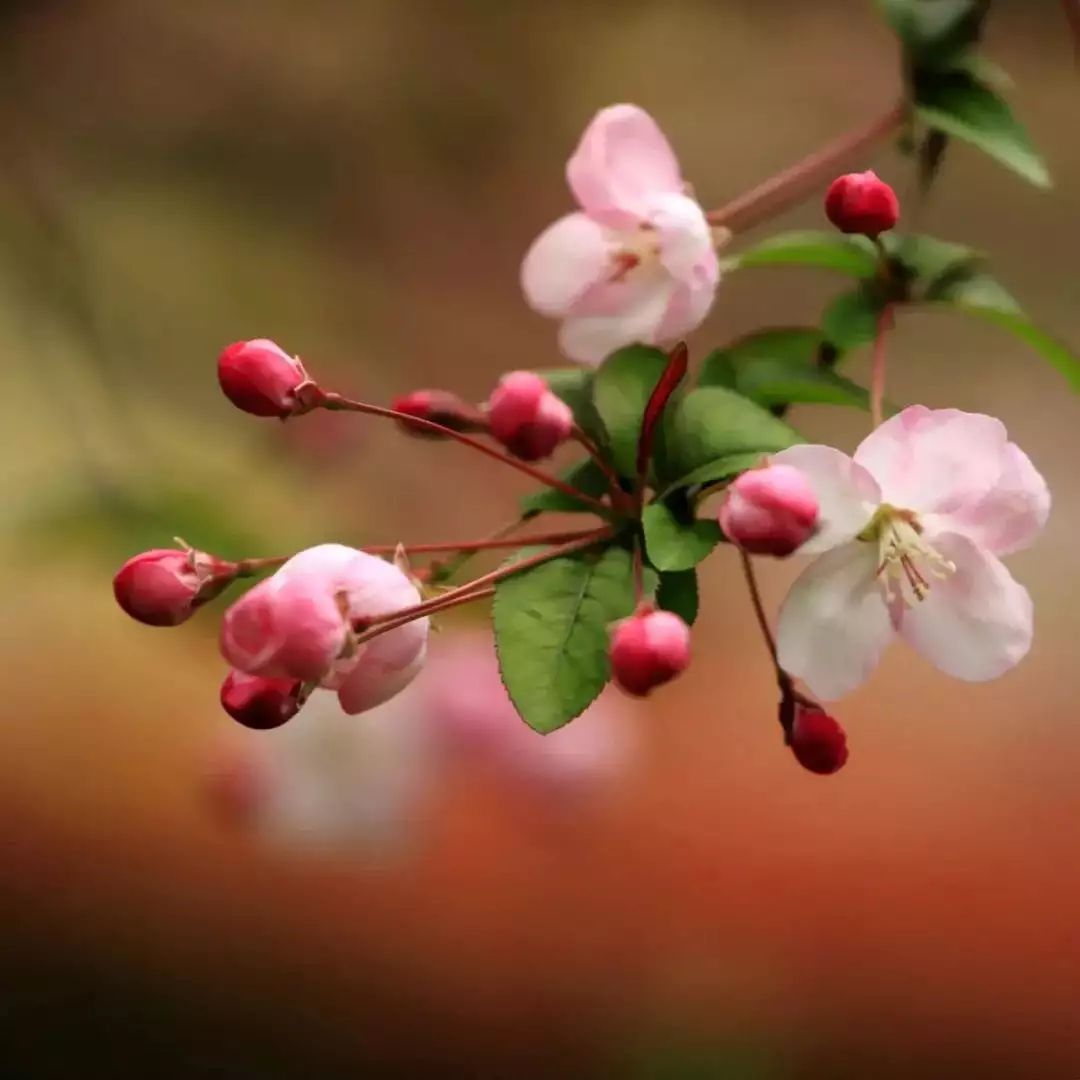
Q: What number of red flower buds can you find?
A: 9